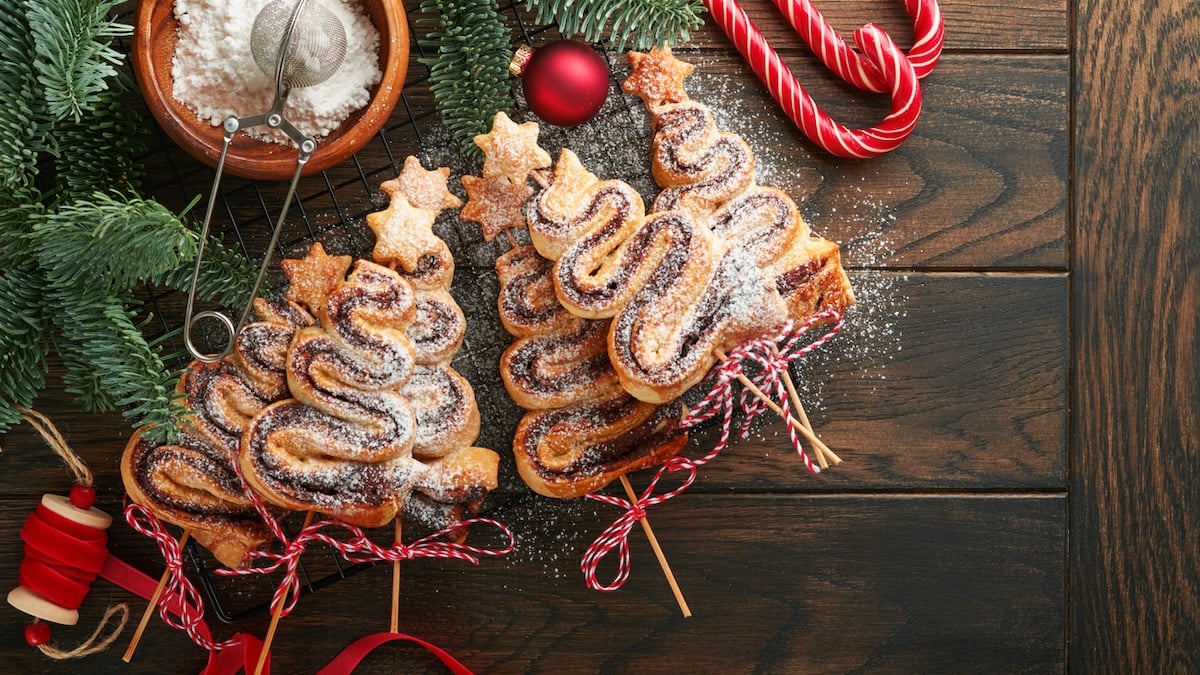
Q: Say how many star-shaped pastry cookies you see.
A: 6